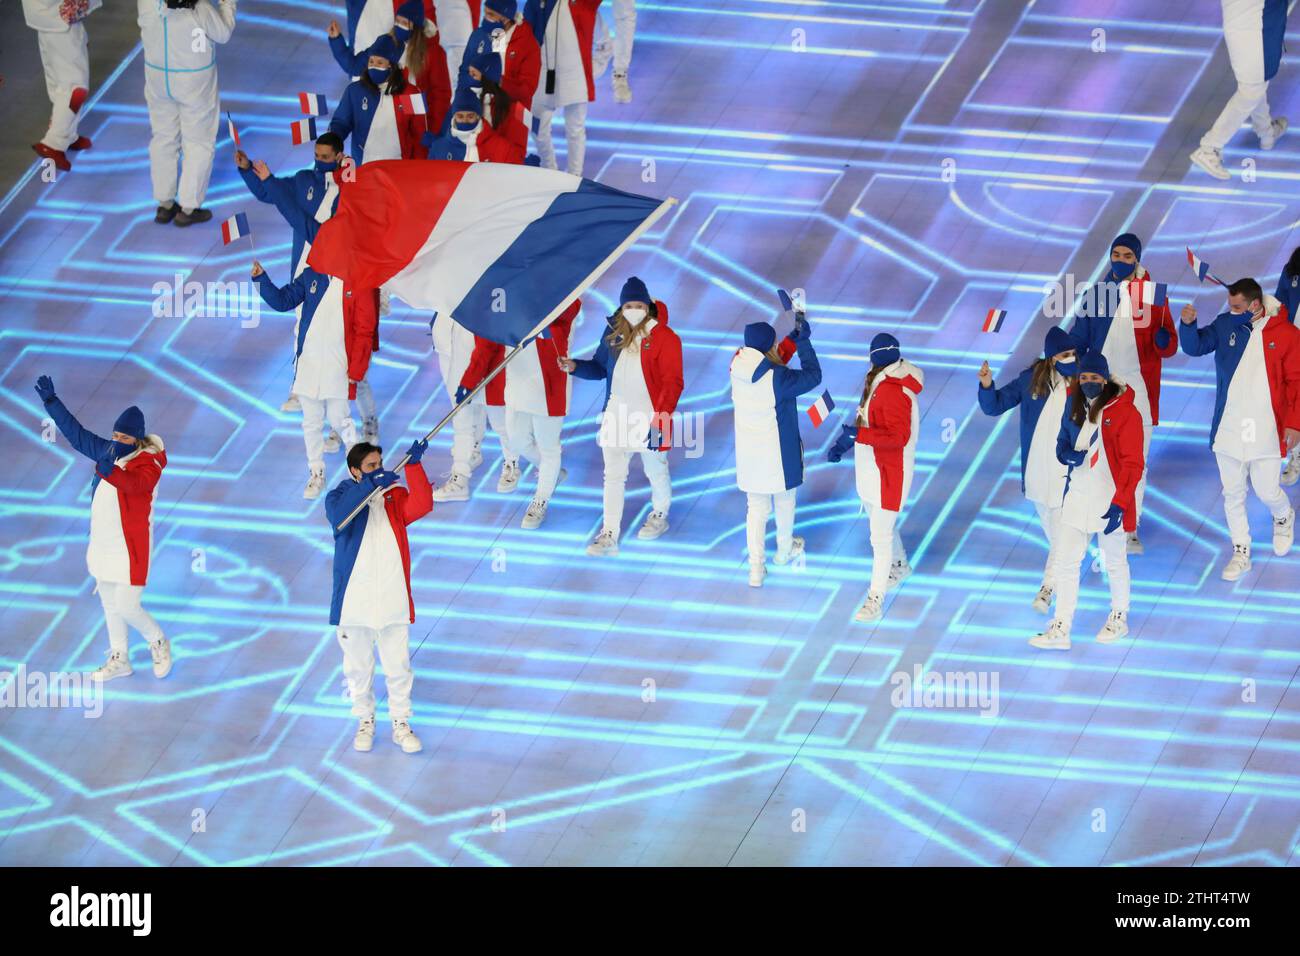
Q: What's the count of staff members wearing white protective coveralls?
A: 1